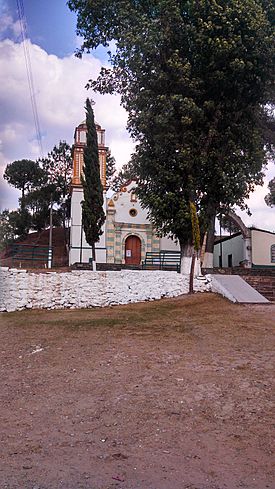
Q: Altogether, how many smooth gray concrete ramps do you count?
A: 1